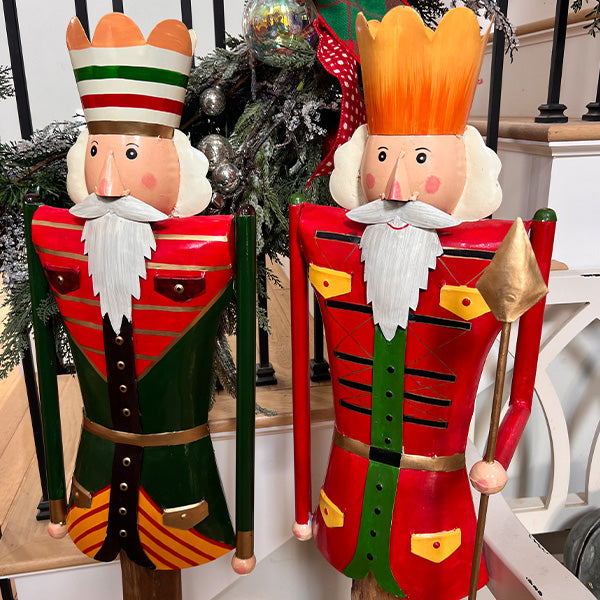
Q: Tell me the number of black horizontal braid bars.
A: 10